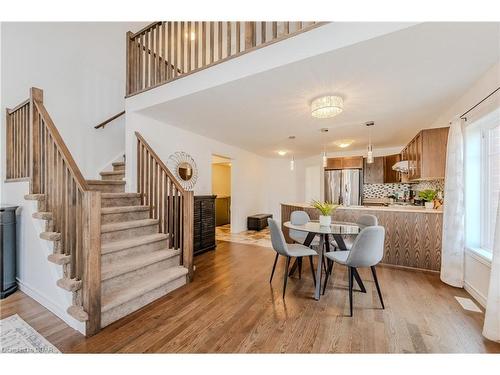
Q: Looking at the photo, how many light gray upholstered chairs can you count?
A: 4